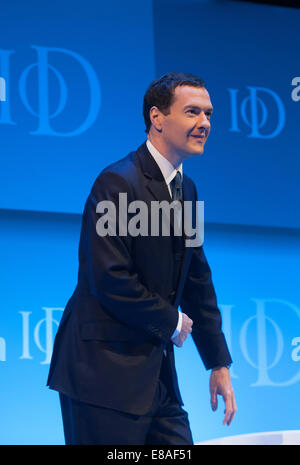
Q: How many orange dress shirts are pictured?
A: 0